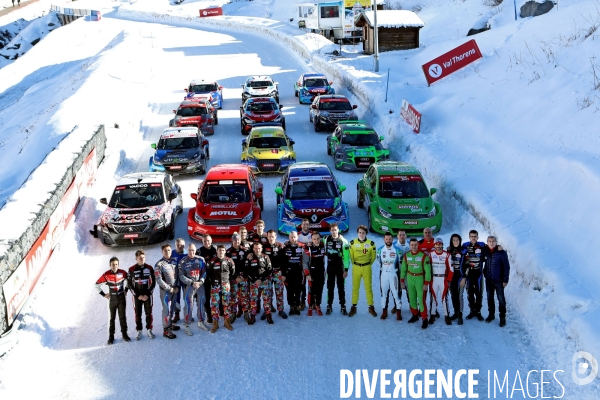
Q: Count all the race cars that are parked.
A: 13